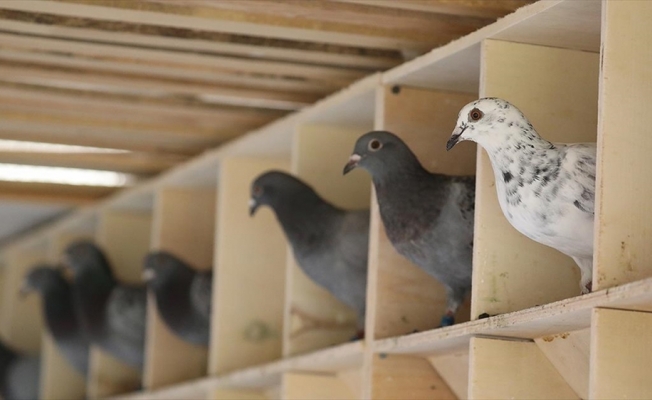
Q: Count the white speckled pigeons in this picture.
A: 1